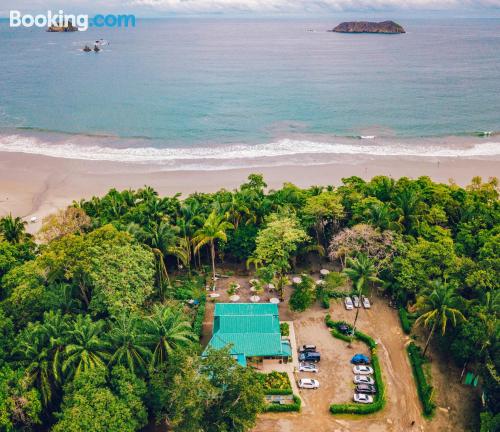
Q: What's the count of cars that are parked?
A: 12